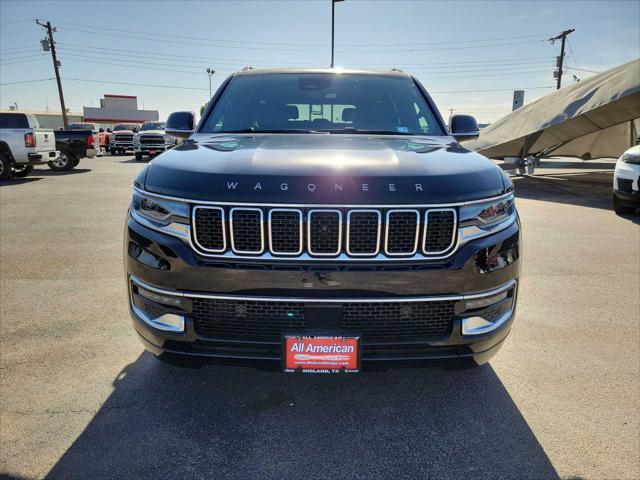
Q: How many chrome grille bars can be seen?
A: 7